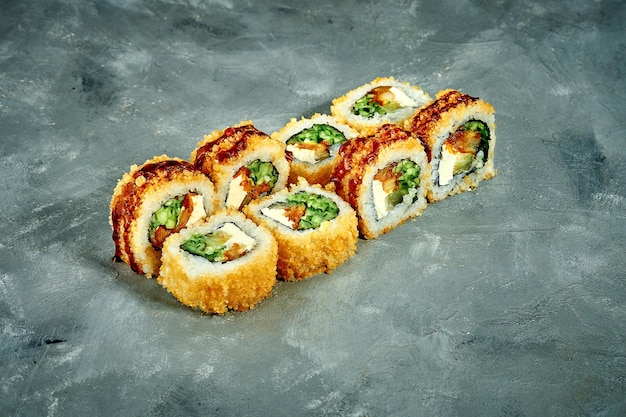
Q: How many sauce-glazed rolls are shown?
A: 4